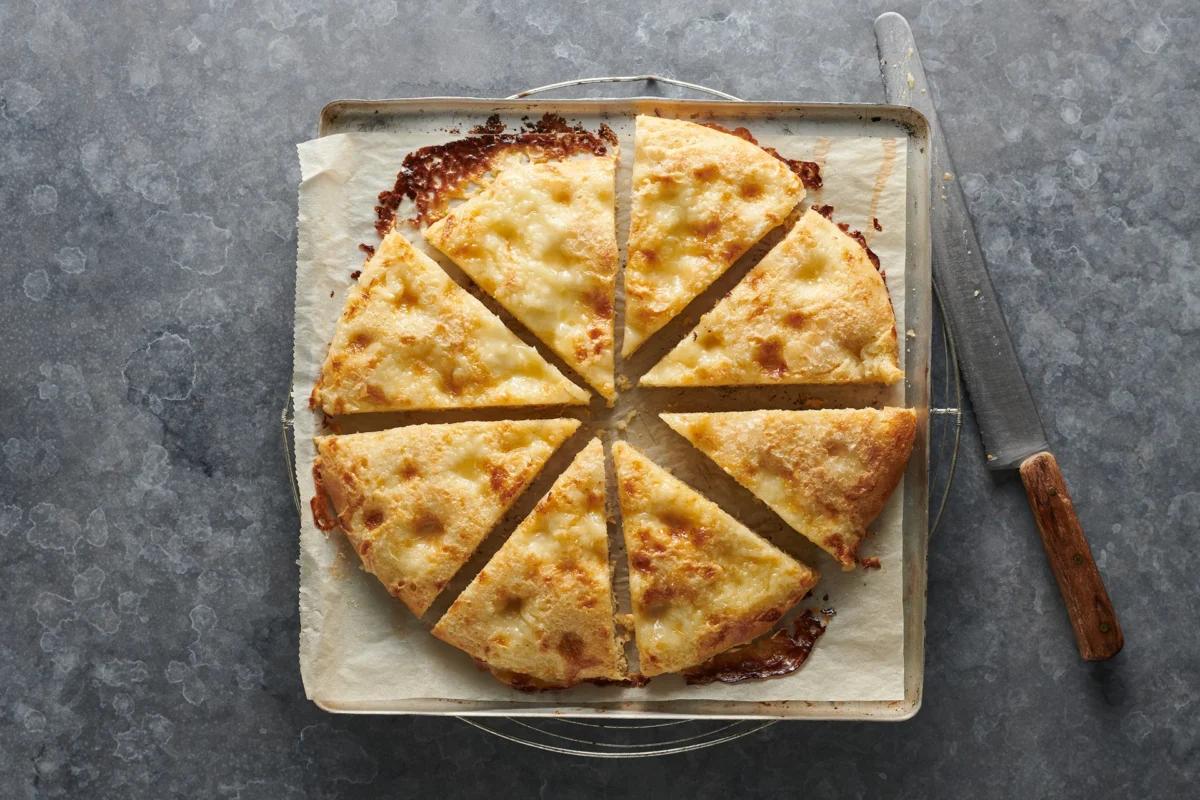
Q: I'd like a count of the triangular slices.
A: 8